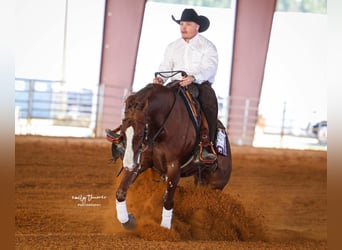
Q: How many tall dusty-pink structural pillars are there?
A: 2